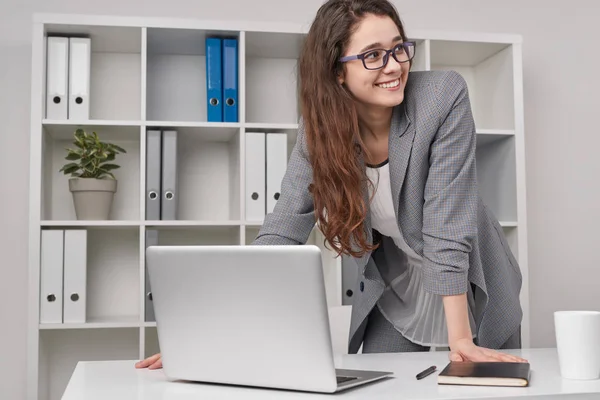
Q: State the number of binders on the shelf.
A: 12